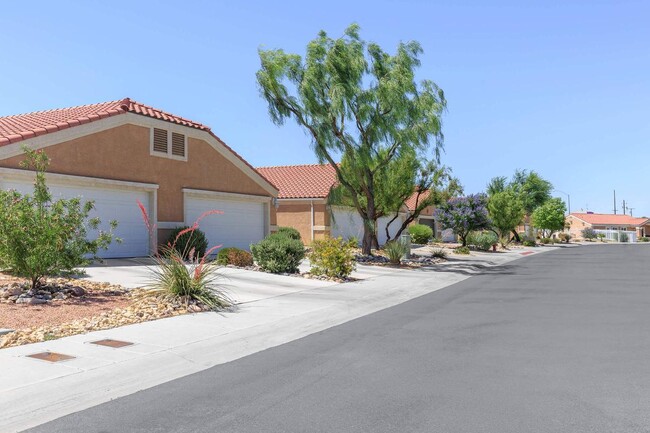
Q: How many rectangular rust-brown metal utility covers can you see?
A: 2